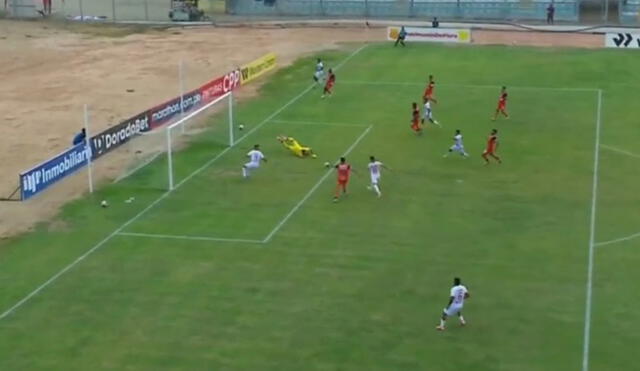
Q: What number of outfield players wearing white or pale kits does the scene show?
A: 6